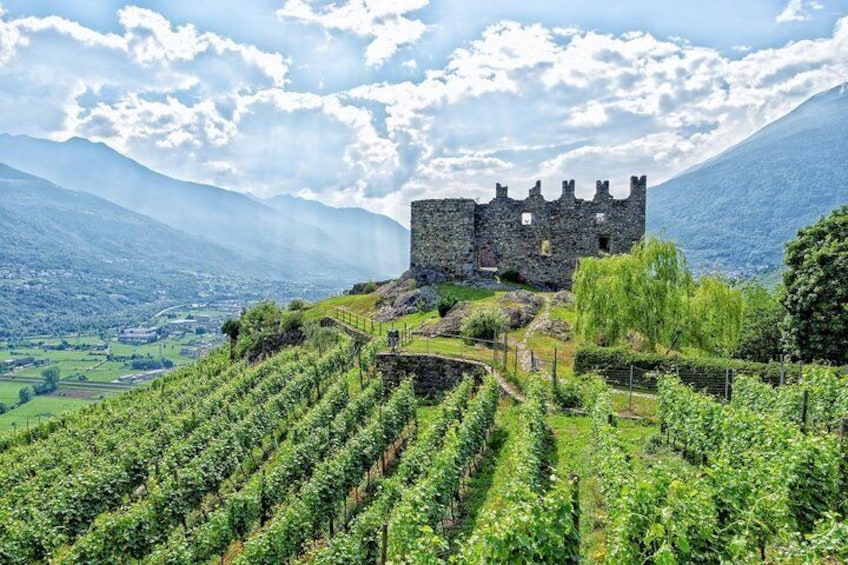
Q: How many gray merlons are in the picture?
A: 5